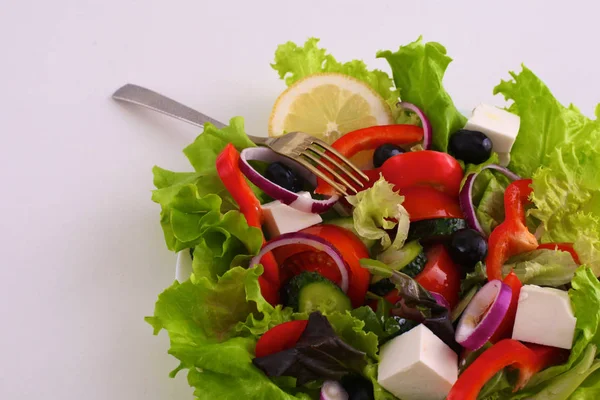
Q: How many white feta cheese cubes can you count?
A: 4